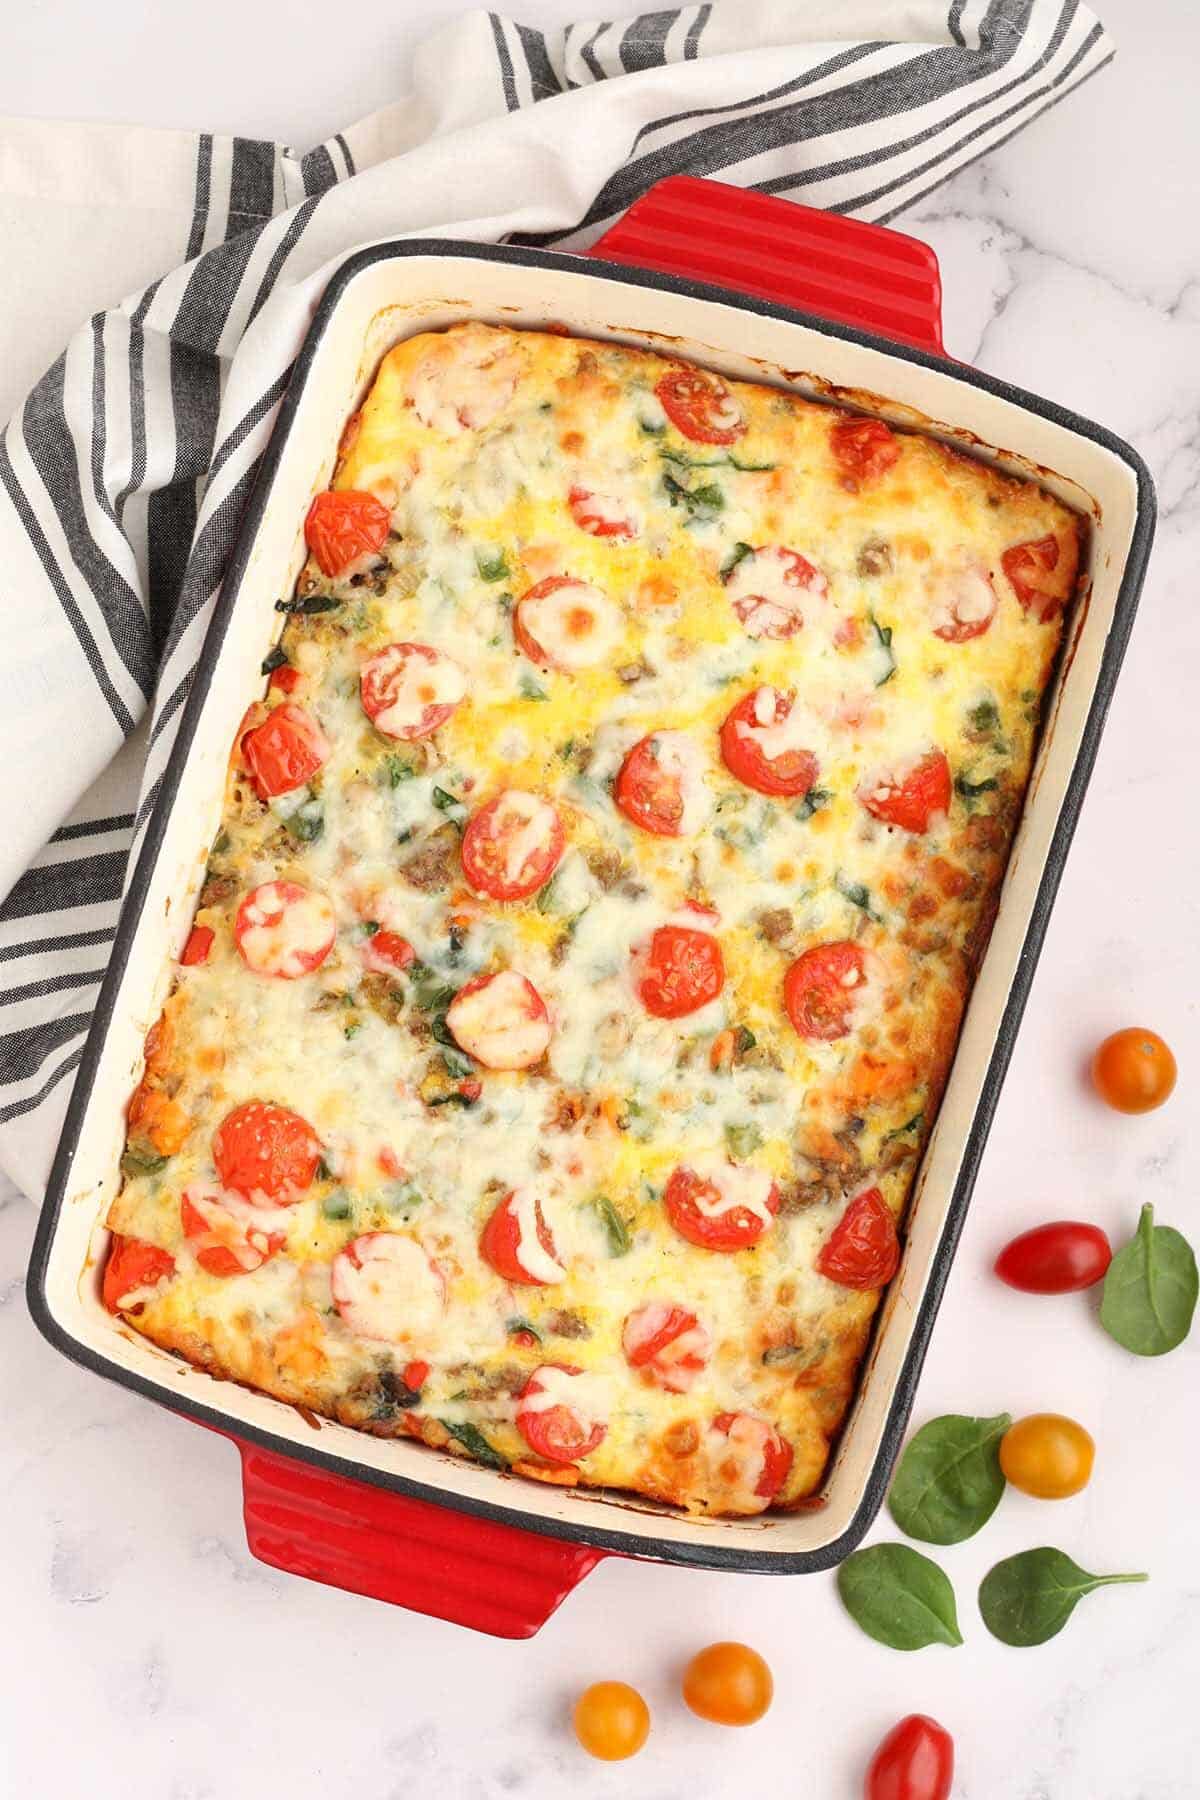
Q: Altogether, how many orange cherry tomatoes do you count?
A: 4